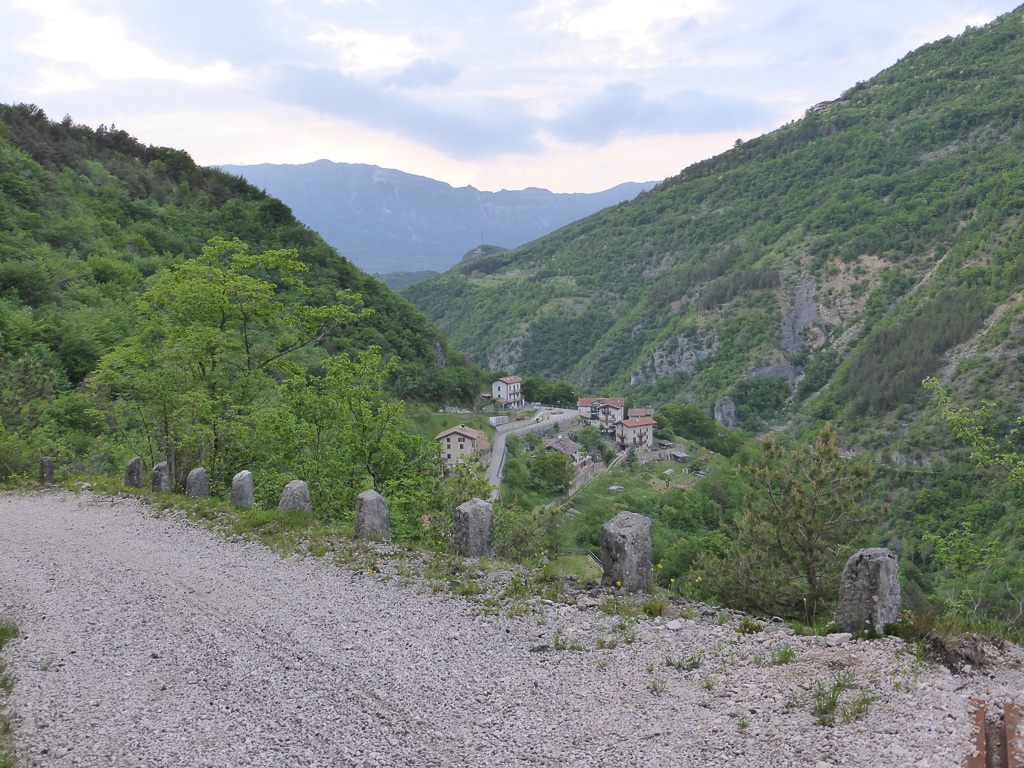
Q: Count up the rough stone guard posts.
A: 10